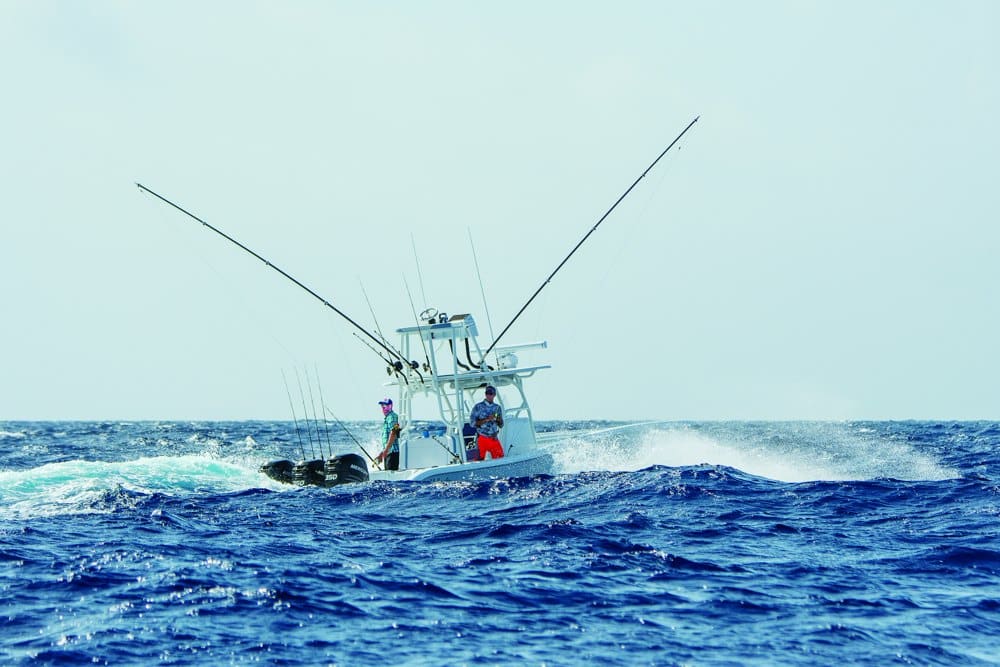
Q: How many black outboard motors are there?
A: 3